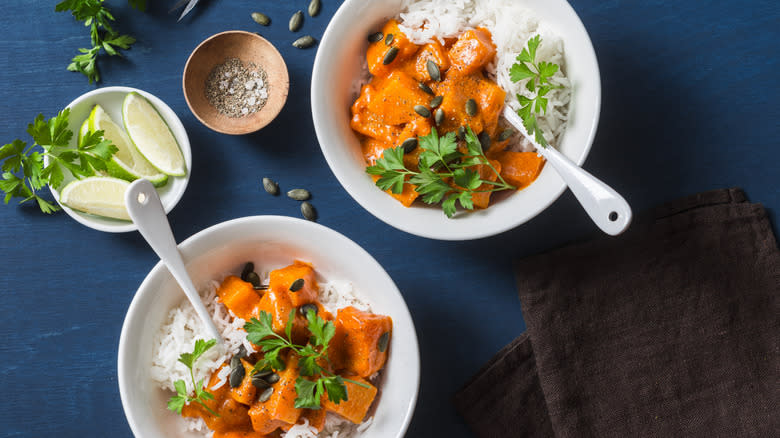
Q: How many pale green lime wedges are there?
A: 4